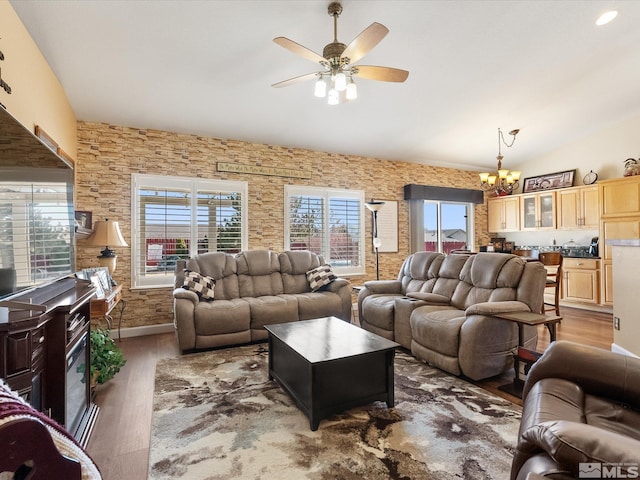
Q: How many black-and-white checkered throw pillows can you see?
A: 2